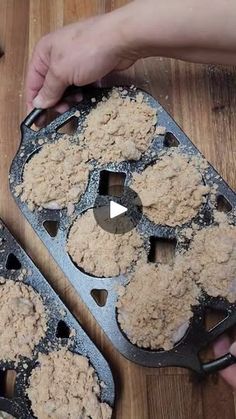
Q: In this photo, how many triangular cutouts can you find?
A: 8